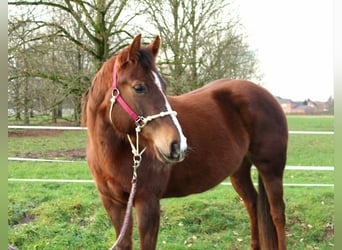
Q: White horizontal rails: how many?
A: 3